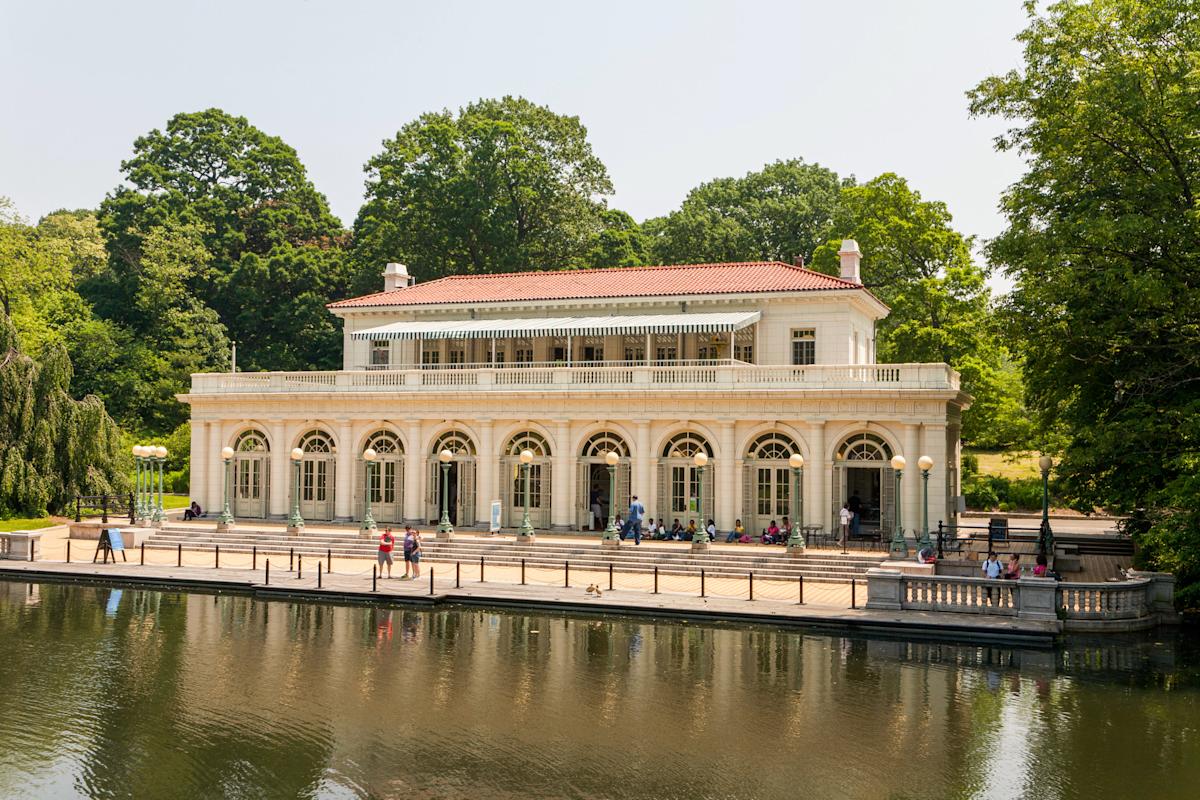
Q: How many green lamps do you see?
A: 15